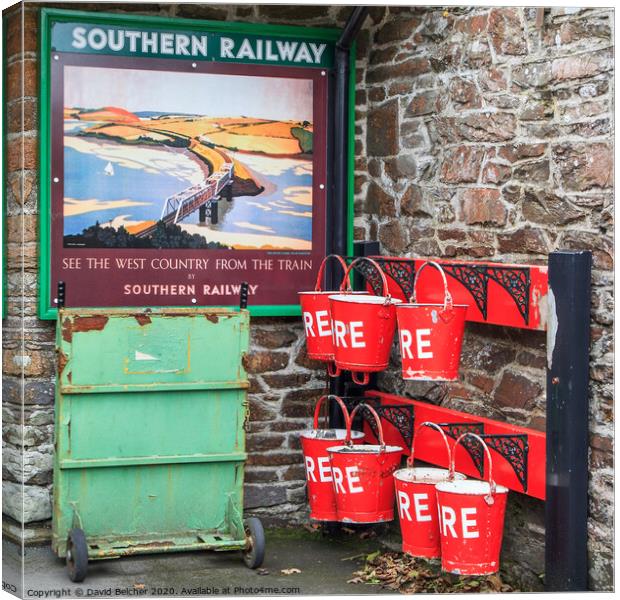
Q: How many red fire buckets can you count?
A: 7